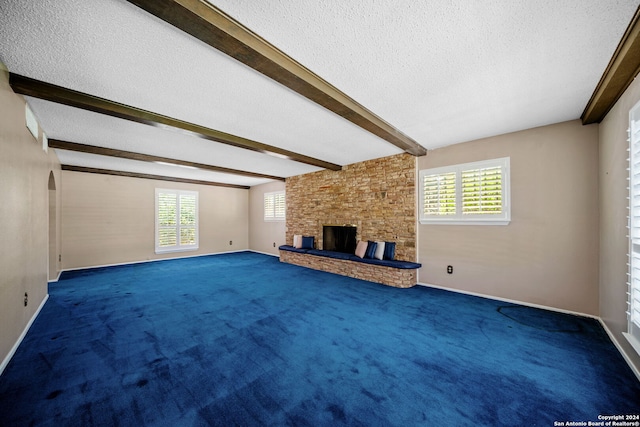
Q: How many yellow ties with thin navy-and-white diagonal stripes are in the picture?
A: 0